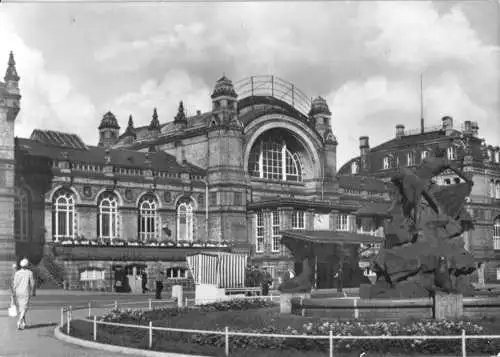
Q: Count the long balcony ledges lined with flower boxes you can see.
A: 1